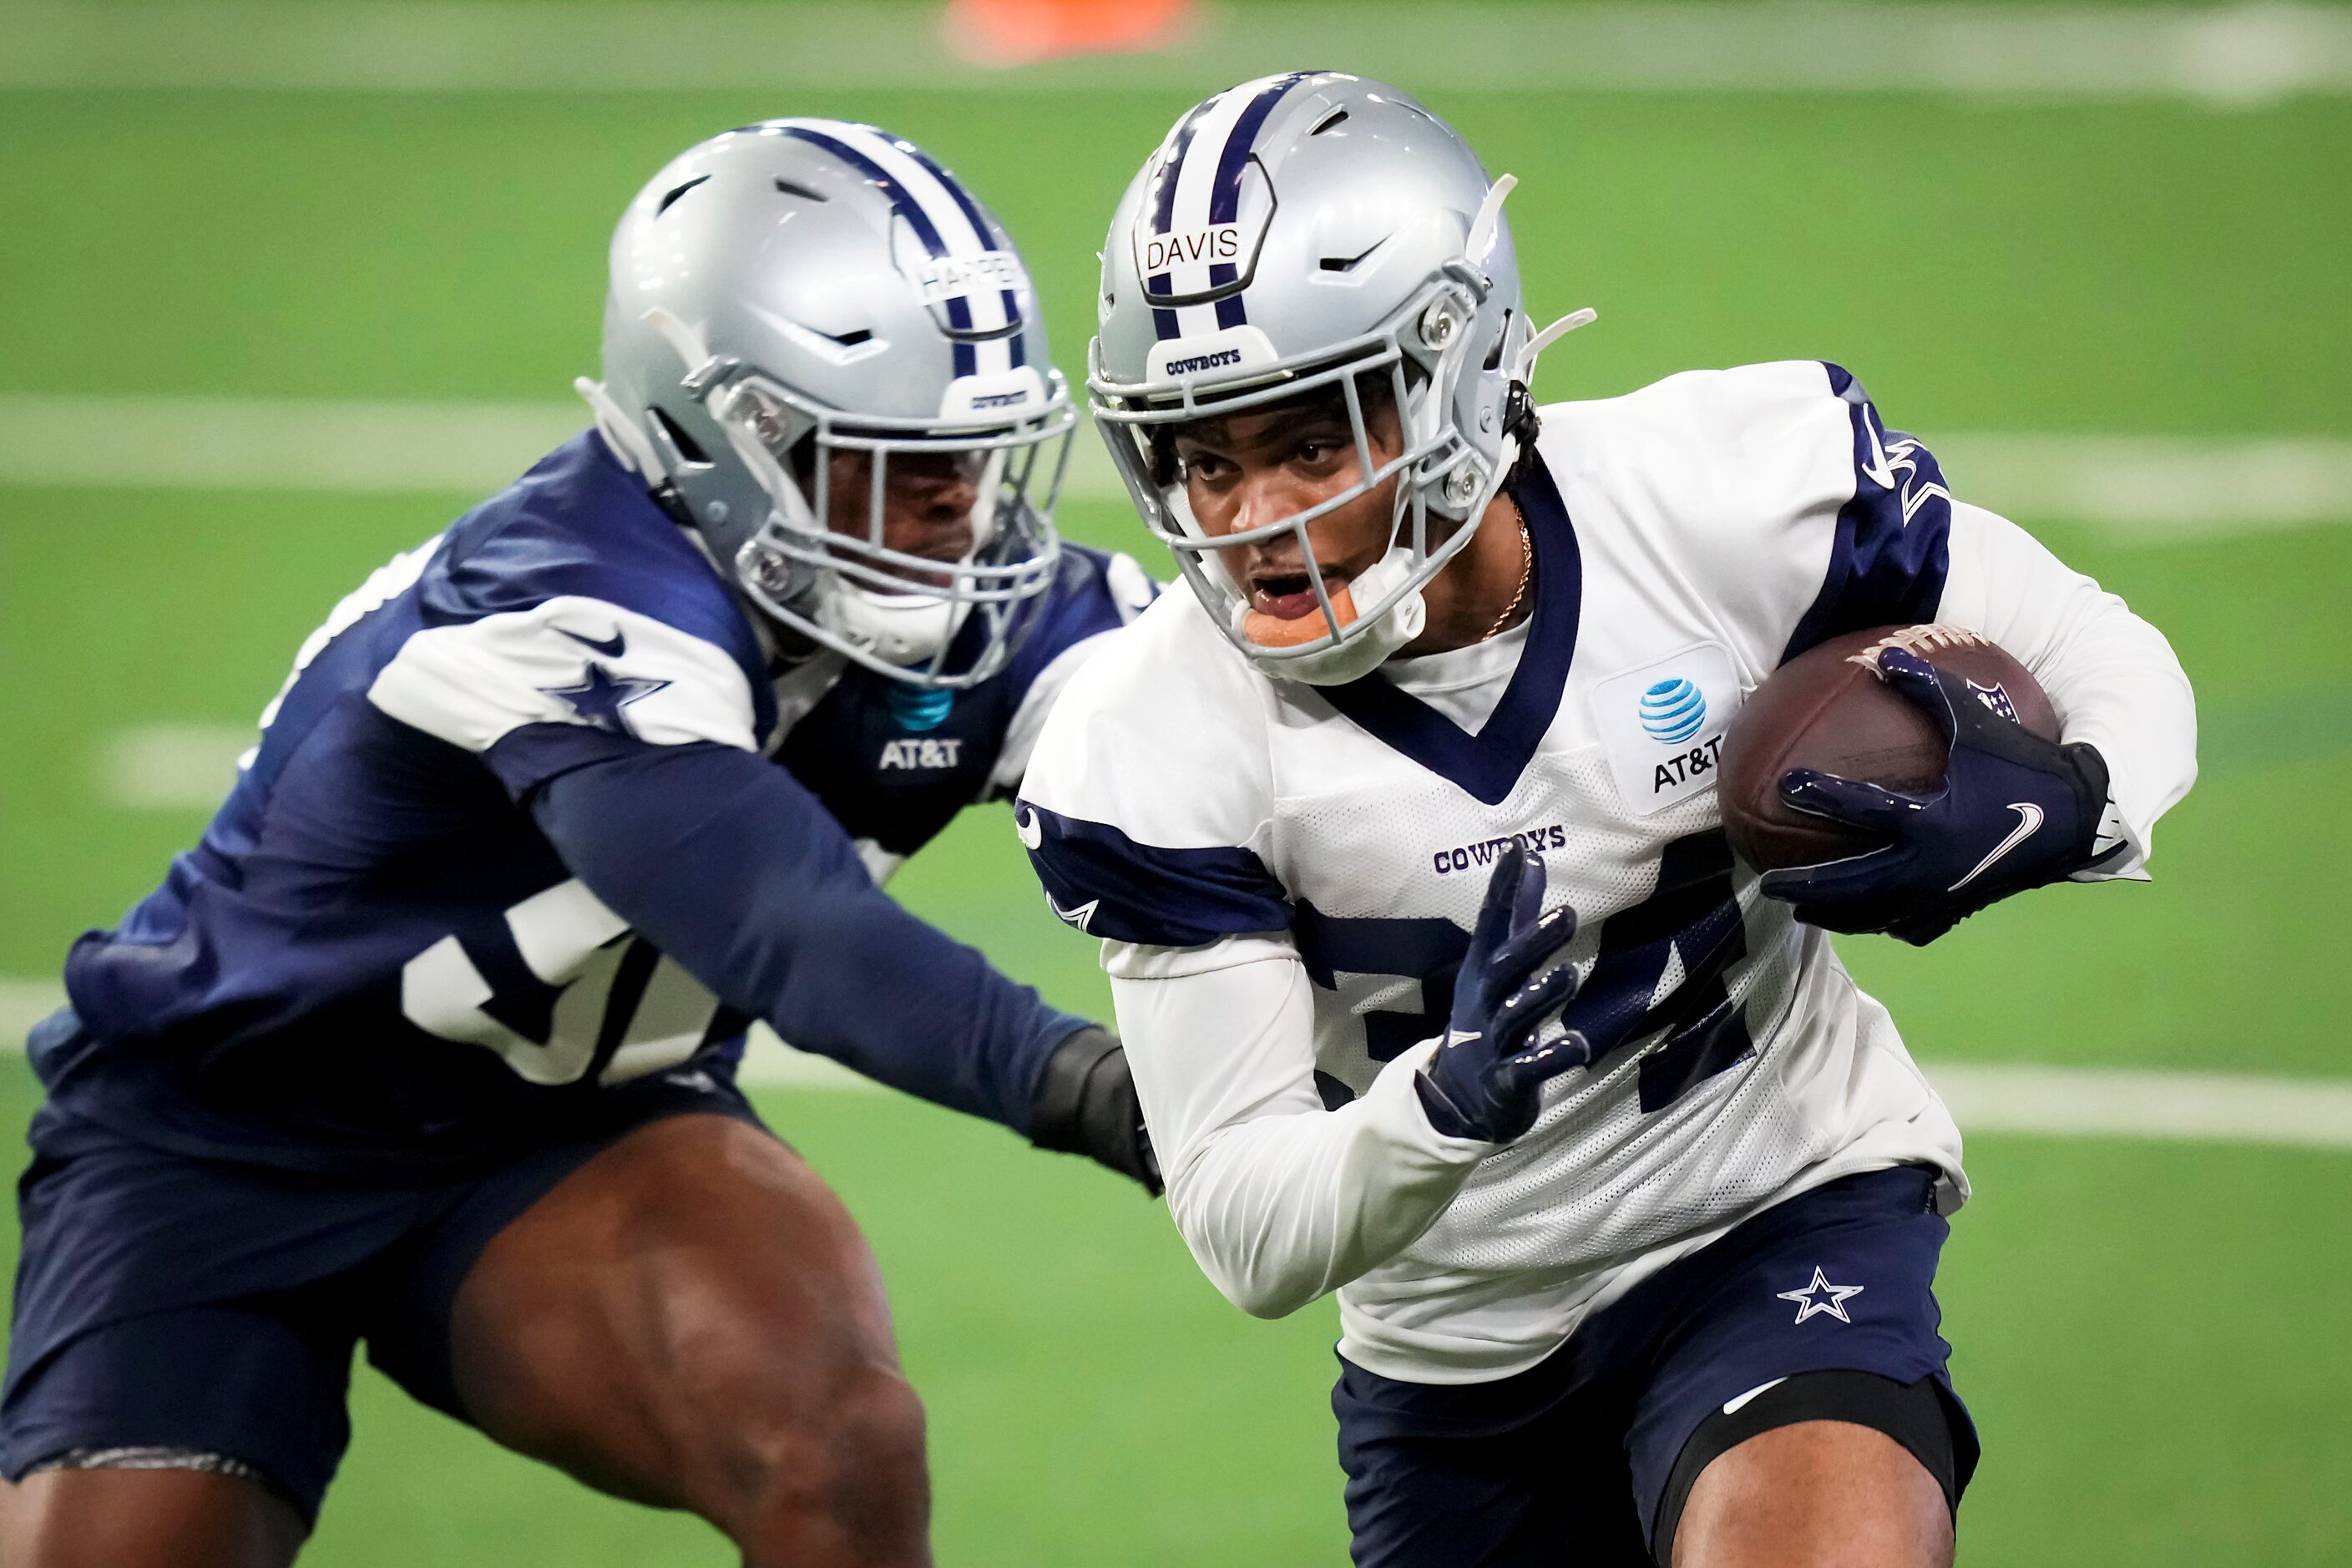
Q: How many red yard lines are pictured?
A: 0